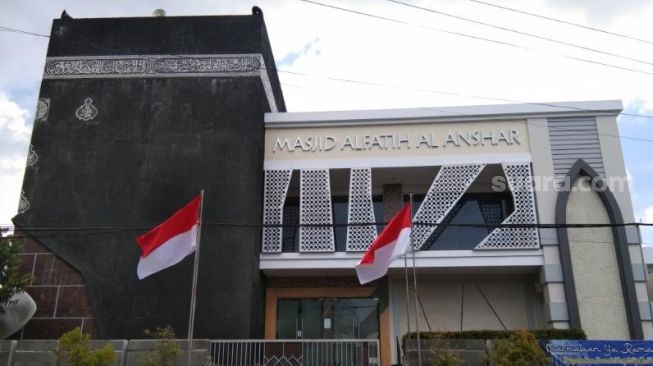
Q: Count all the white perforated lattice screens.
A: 5